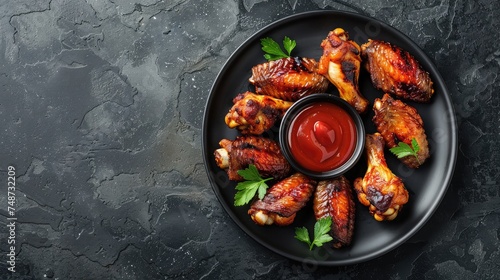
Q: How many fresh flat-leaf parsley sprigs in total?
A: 4